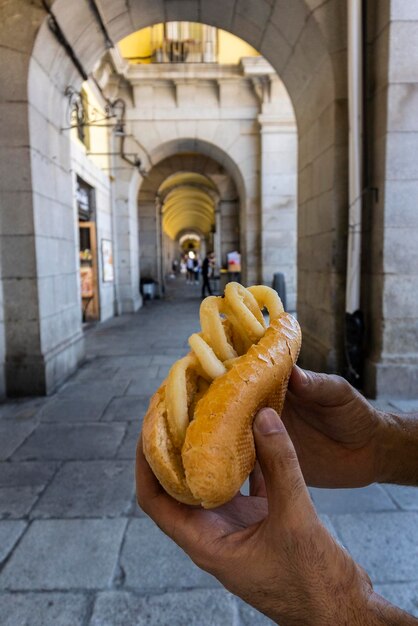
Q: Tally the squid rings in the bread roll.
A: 5